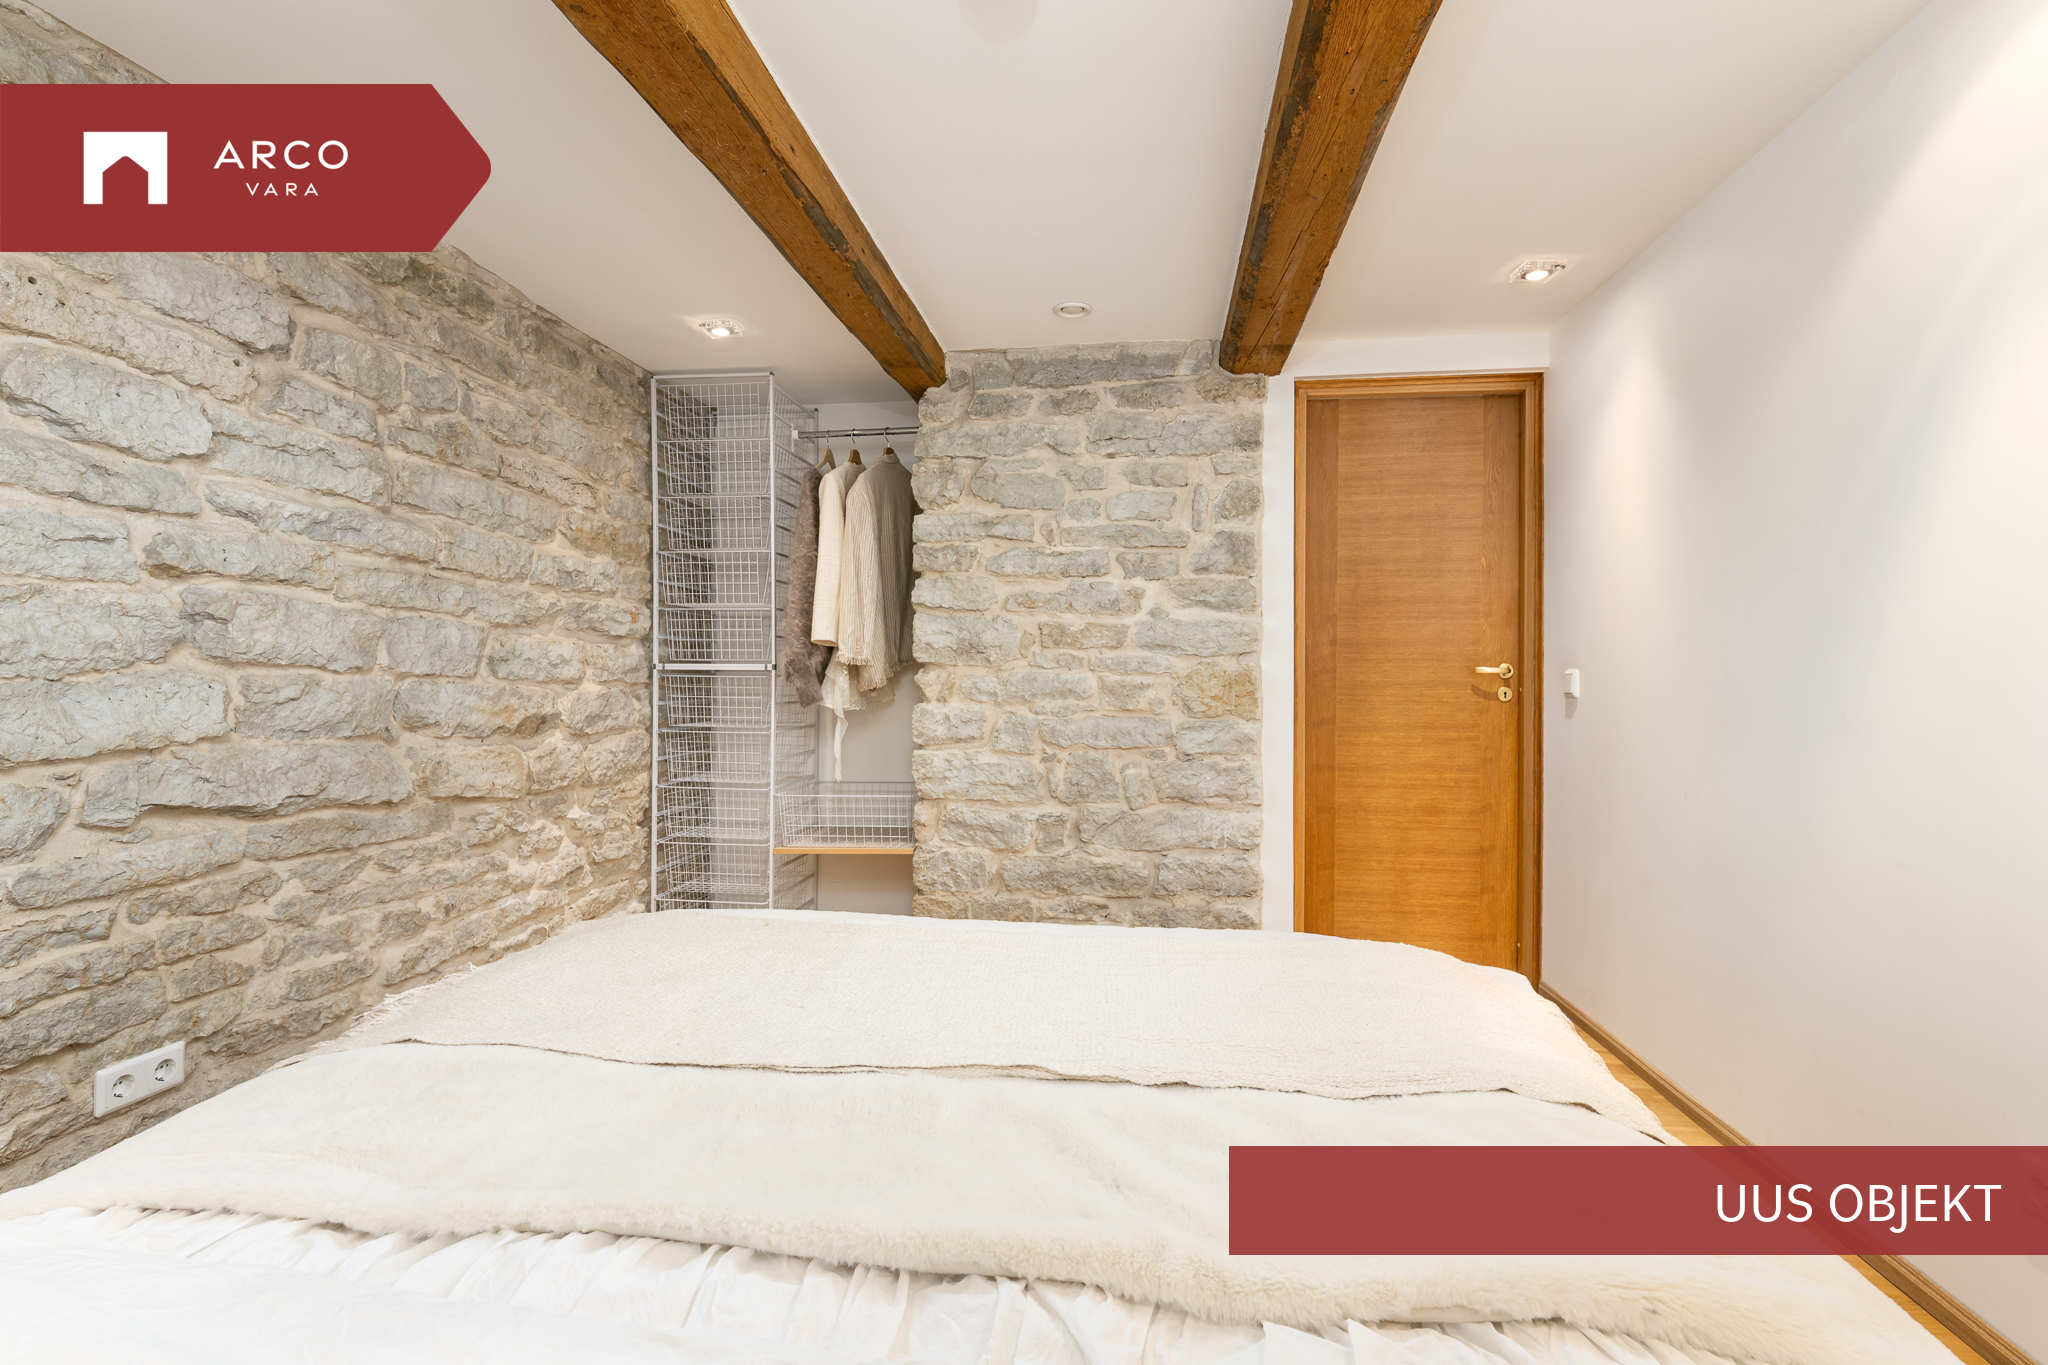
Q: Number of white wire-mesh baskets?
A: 11